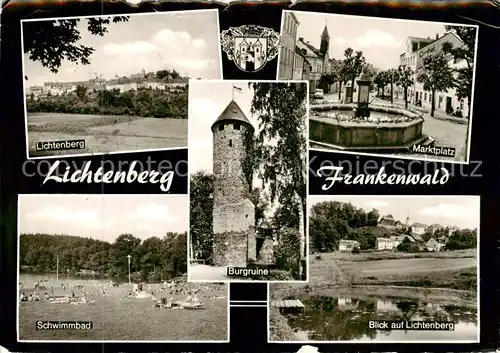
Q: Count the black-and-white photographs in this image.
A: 5